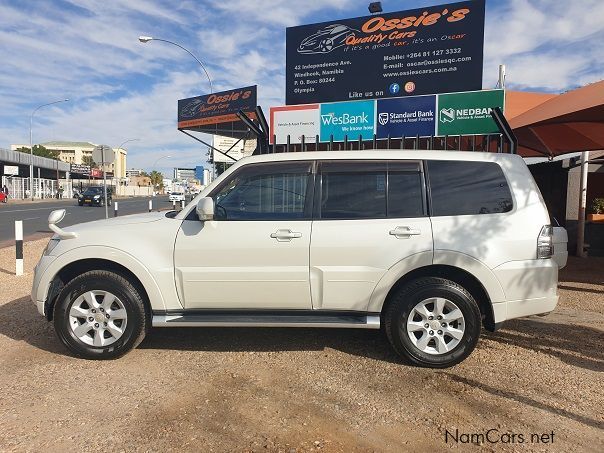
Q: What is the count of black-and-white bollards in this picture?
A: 5